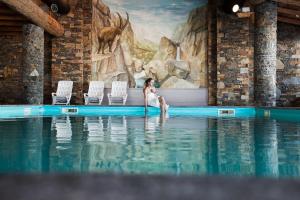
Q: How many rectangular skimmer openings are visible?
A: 2